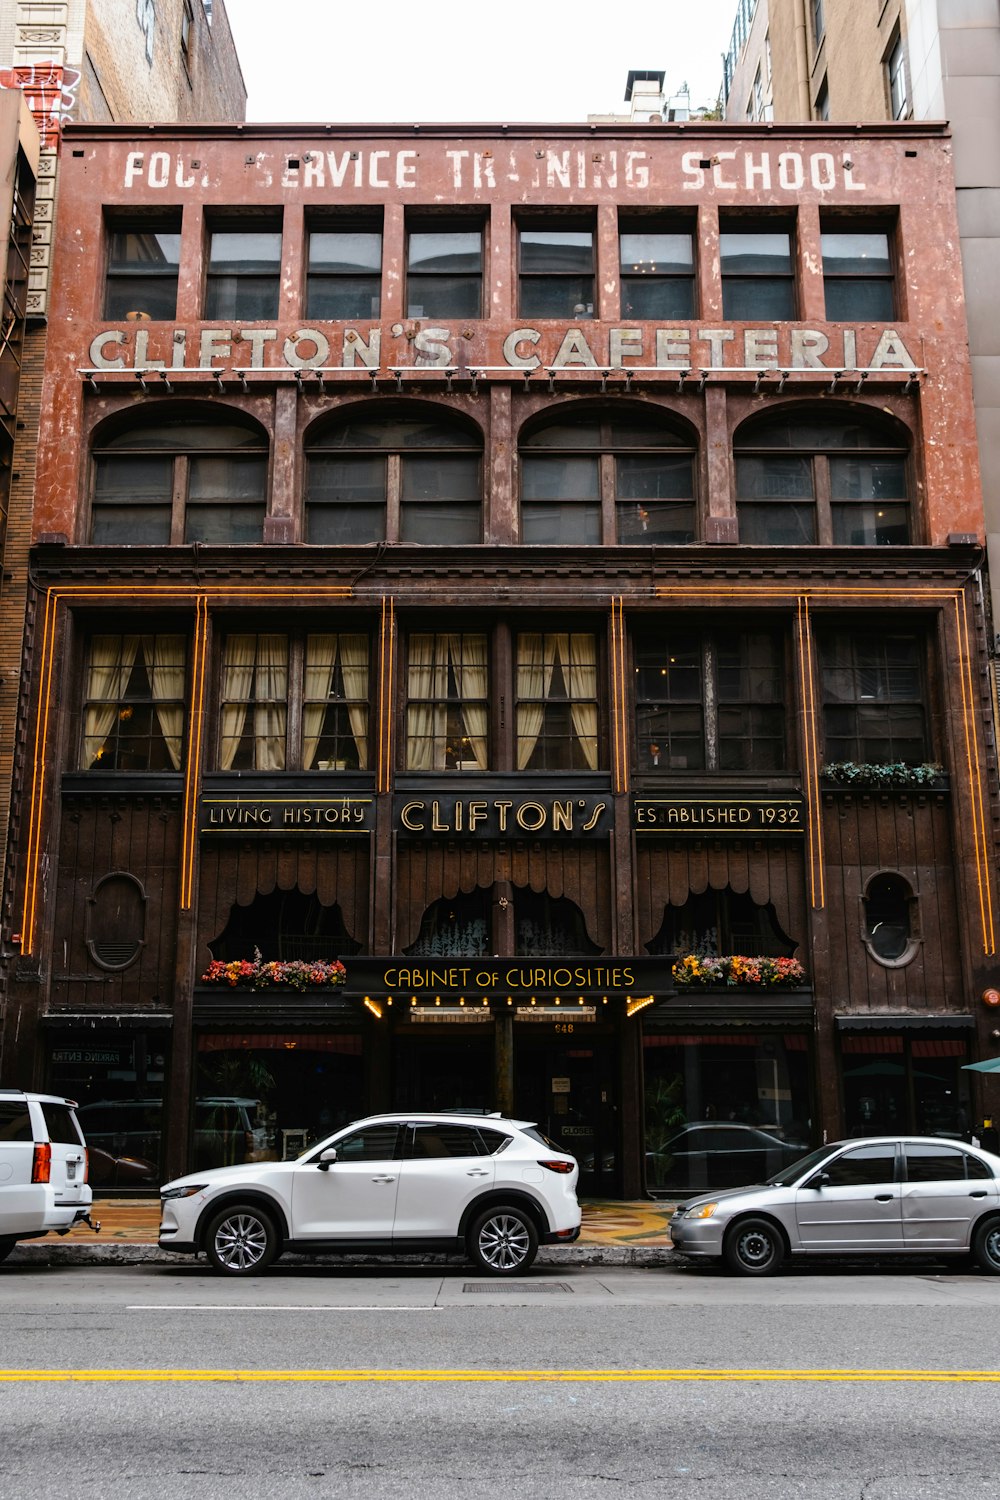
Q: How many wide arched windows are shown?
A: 4